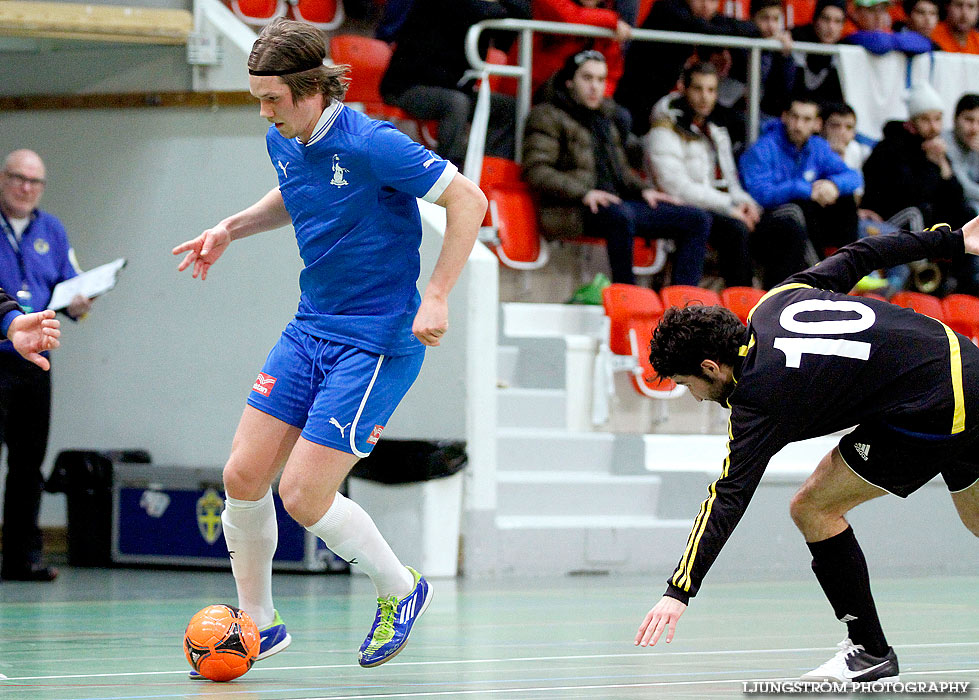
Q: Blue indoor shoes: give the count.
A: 2